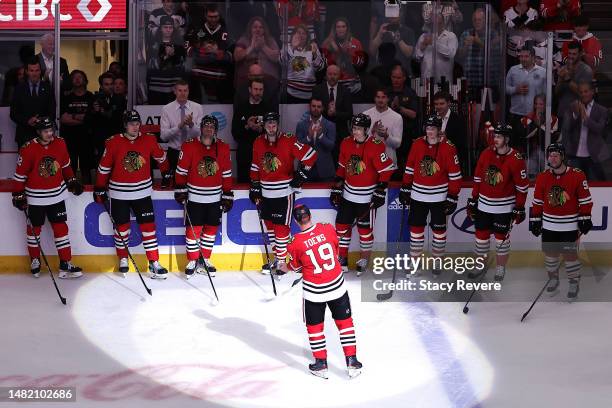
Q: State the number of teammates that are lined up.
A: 8